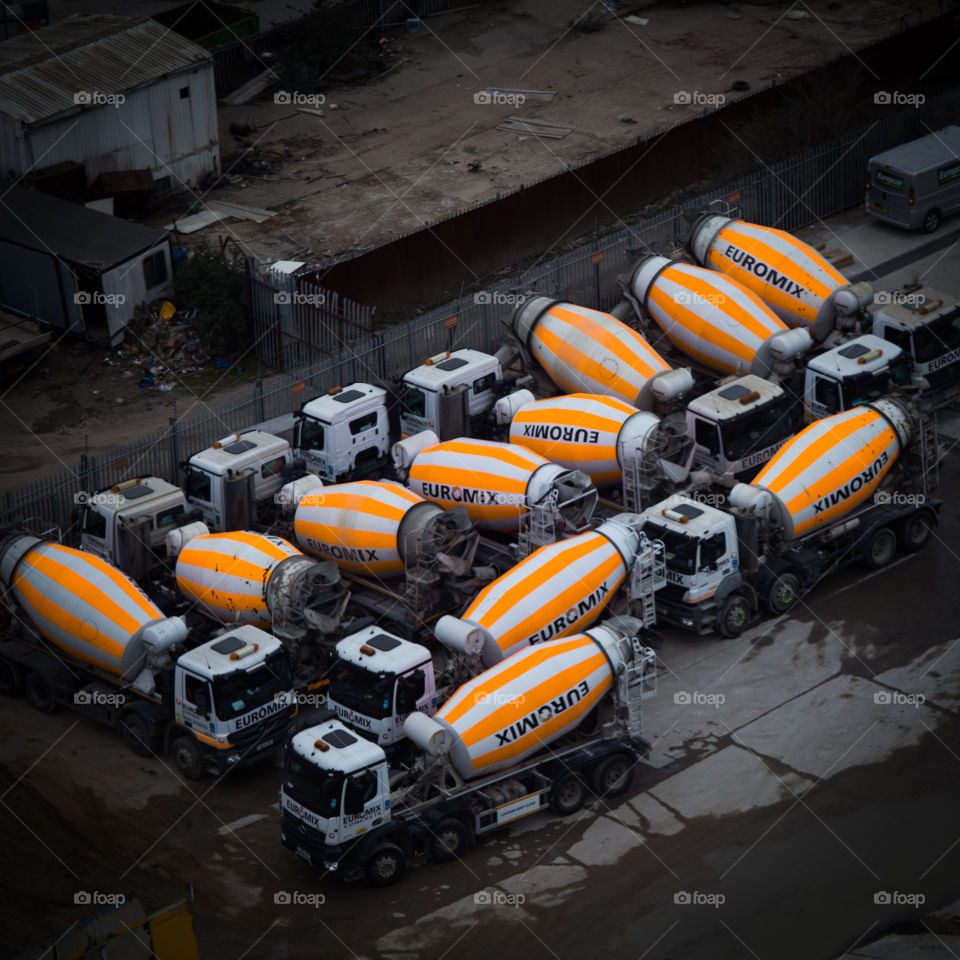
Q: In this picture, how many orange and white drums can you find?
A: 11